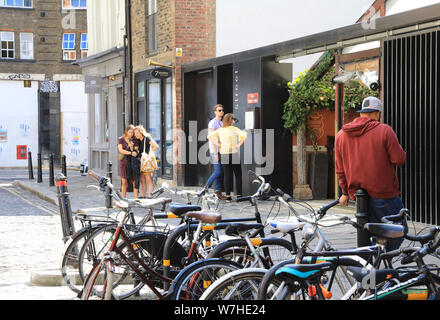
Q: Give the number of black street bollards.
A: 7